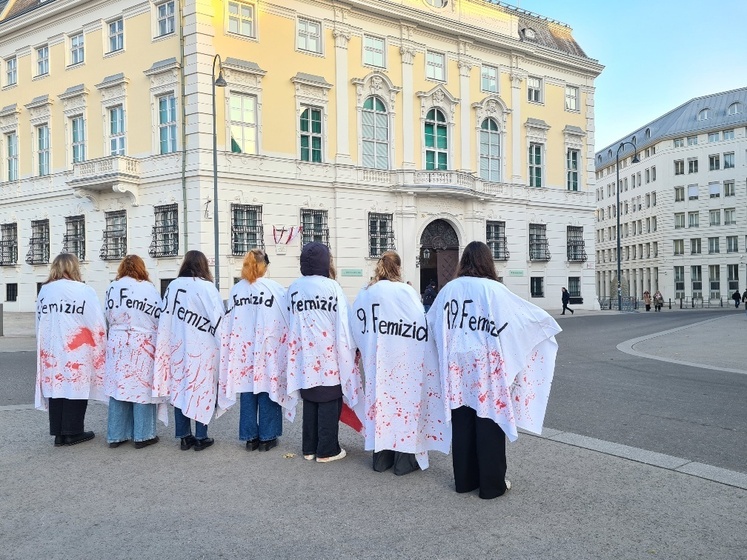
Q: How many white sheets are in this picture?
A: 7